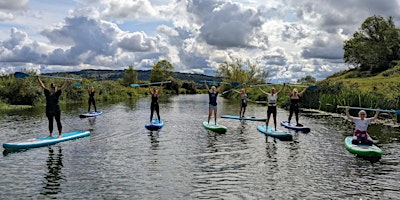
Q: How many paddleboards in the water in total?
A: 8